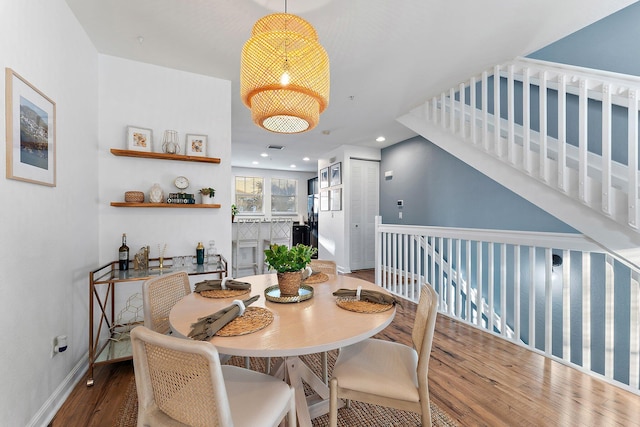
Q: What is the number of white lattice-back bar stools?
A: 2